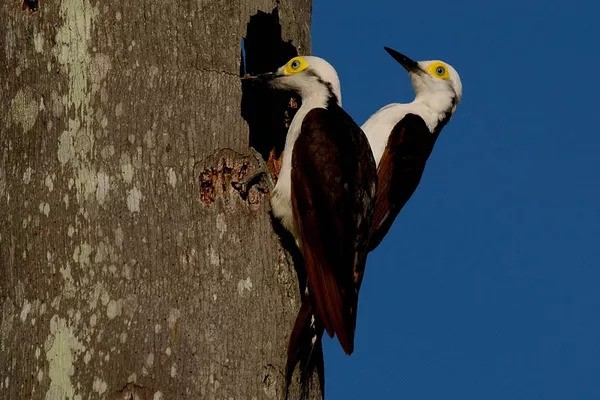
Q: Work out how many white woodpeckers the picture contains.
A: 2